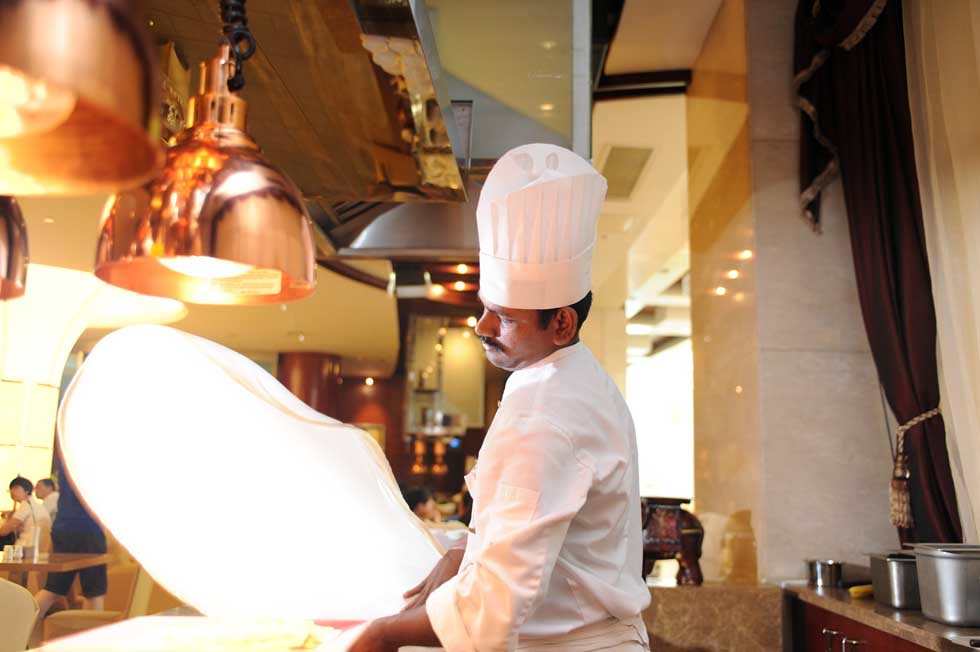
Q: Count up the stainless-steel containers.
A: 3